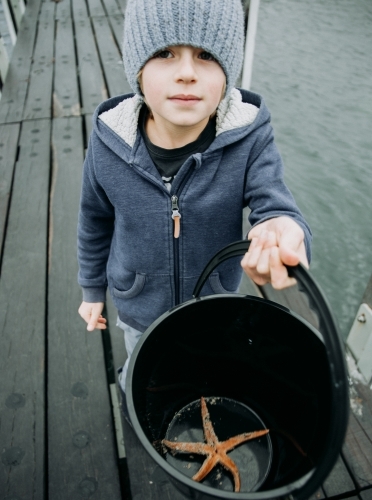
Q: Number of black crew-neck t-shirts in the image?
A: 1